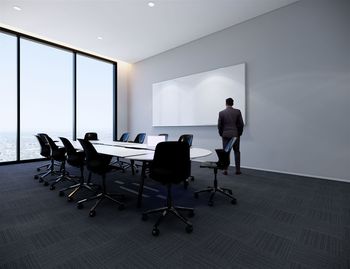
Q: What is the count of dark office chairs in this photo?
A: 11